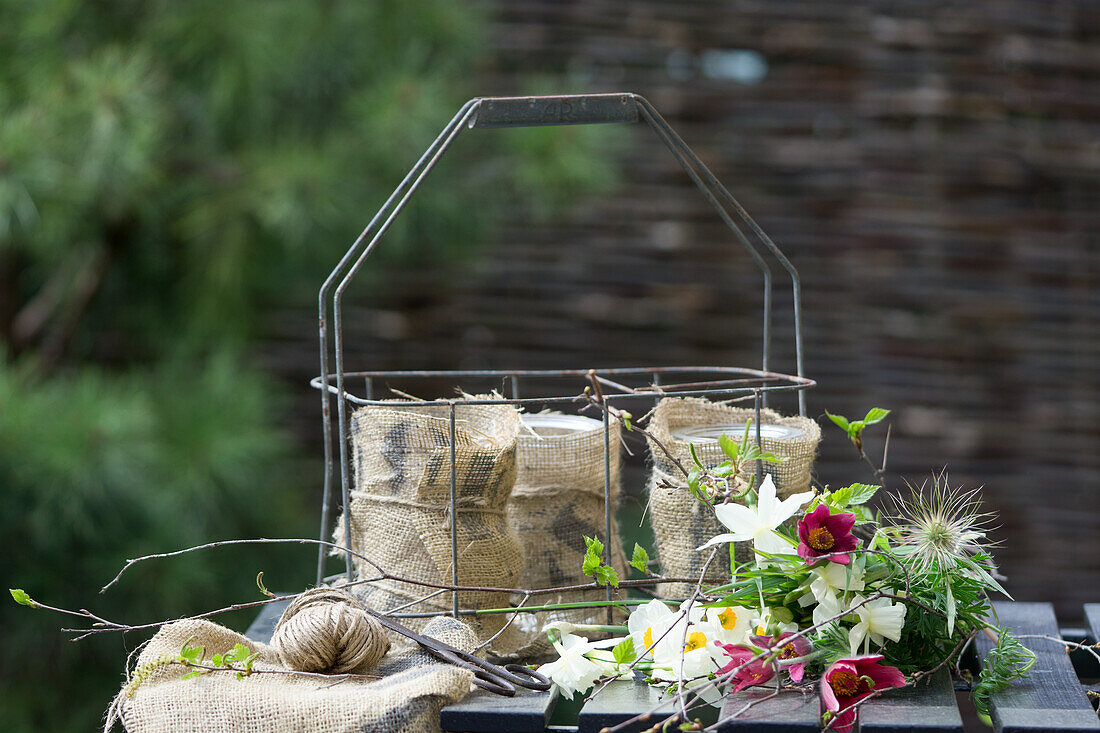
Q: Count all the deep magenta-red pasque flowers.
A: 4